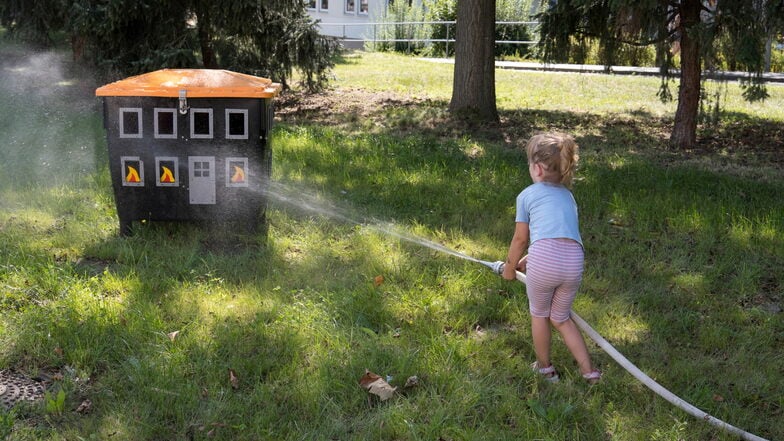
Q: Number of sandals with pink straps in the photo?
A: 2